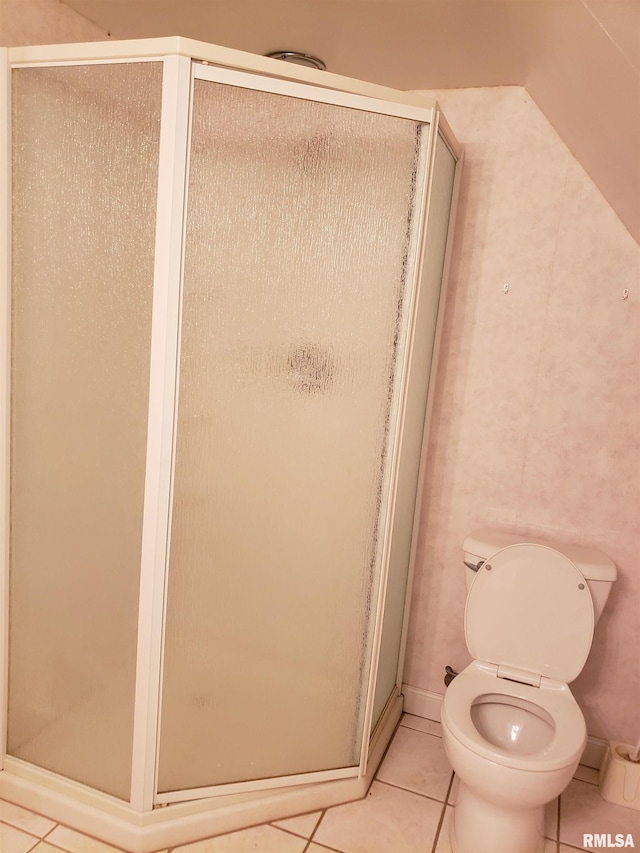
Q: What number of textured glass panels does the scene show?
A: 3